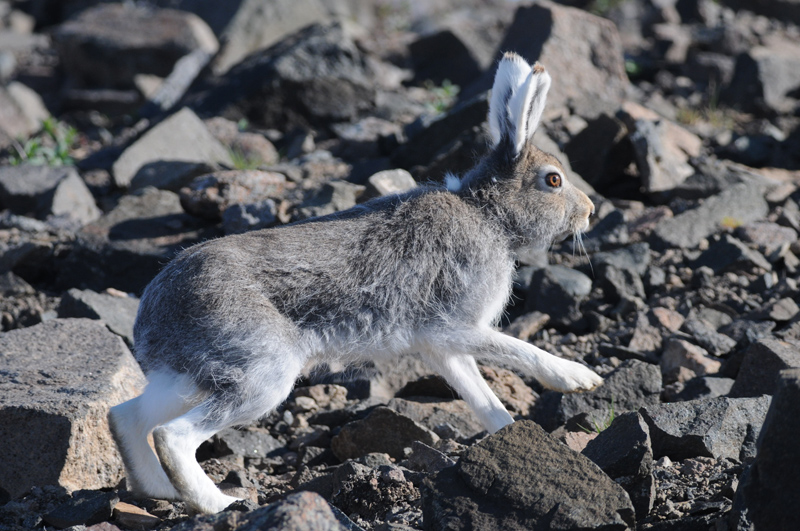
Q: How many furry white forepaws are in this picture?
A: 2